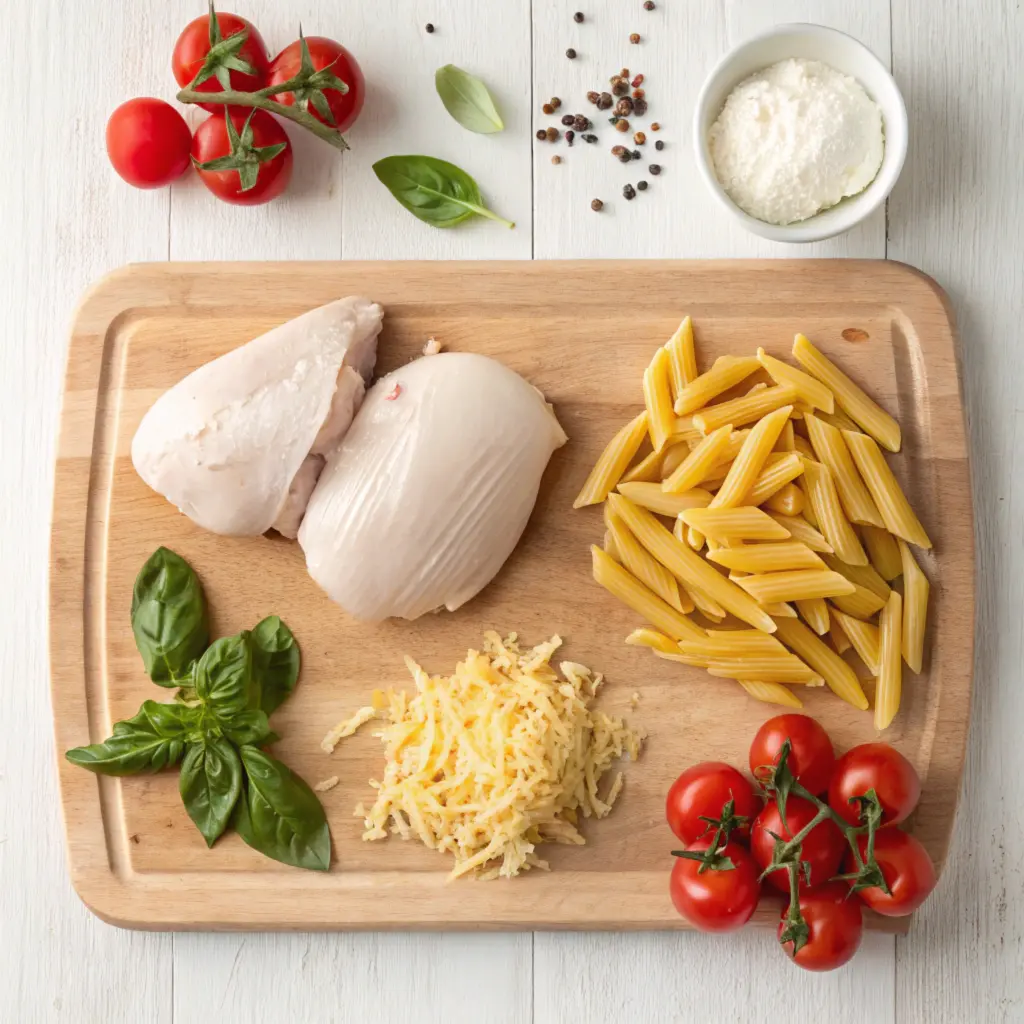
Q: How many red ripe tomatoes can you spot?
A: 11